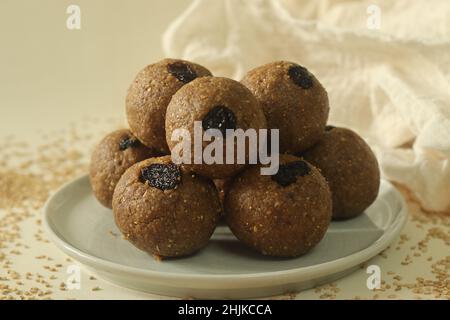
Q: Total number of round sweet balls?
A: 7